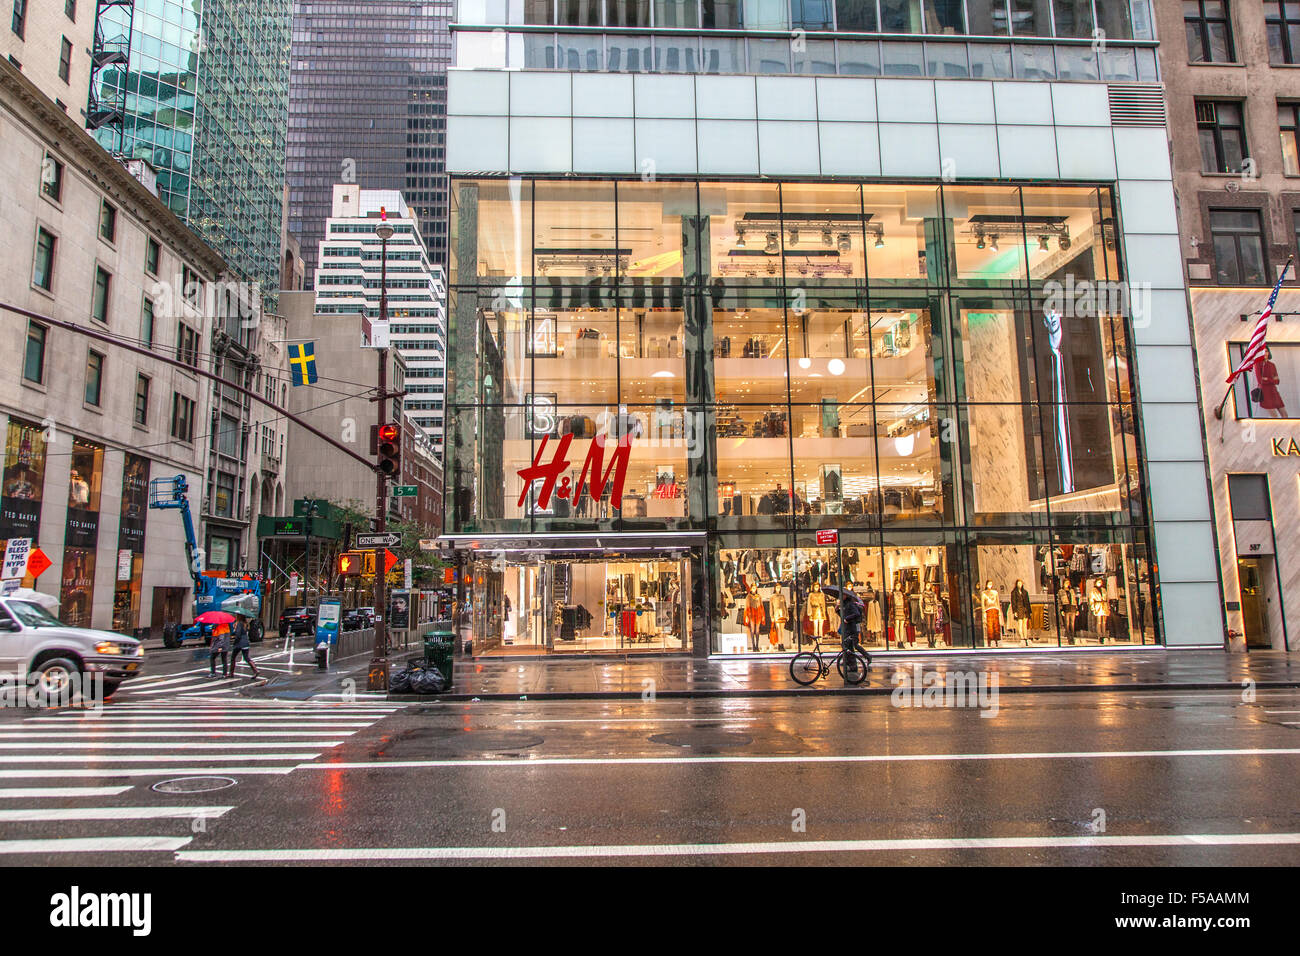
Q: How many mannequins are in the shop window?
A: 10